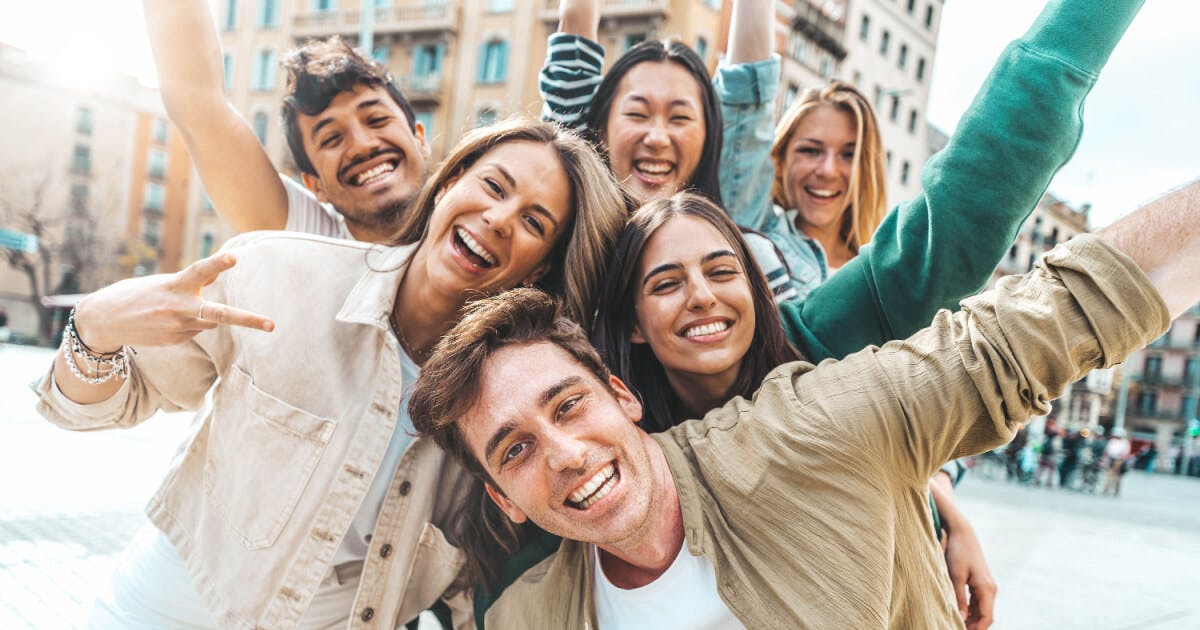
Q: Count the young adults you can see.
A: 6